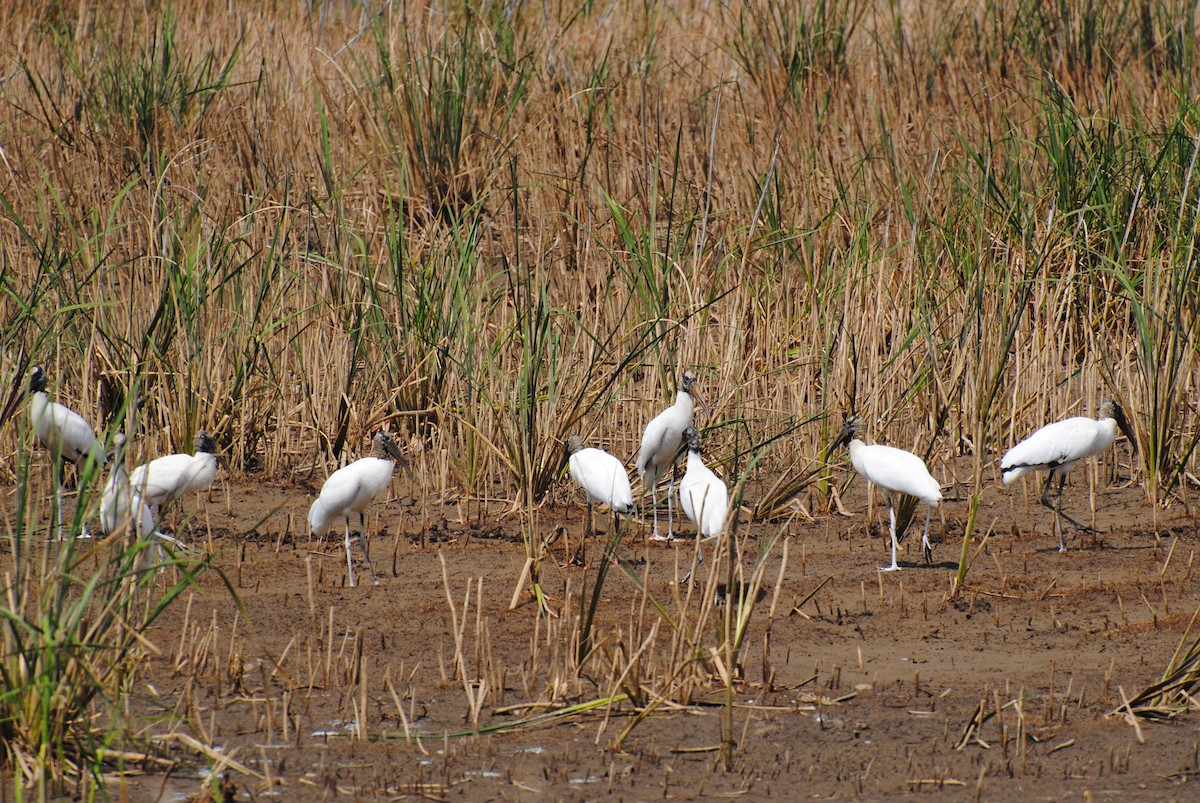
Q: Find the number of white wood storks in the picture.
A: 9